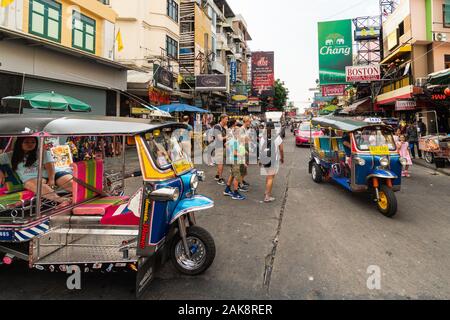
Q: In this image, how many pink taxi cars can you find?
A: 1